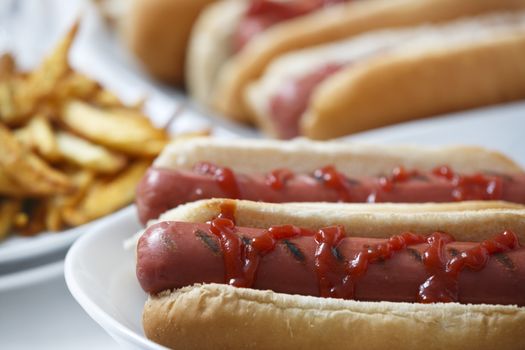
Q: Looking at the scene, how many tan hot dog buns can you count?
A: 5